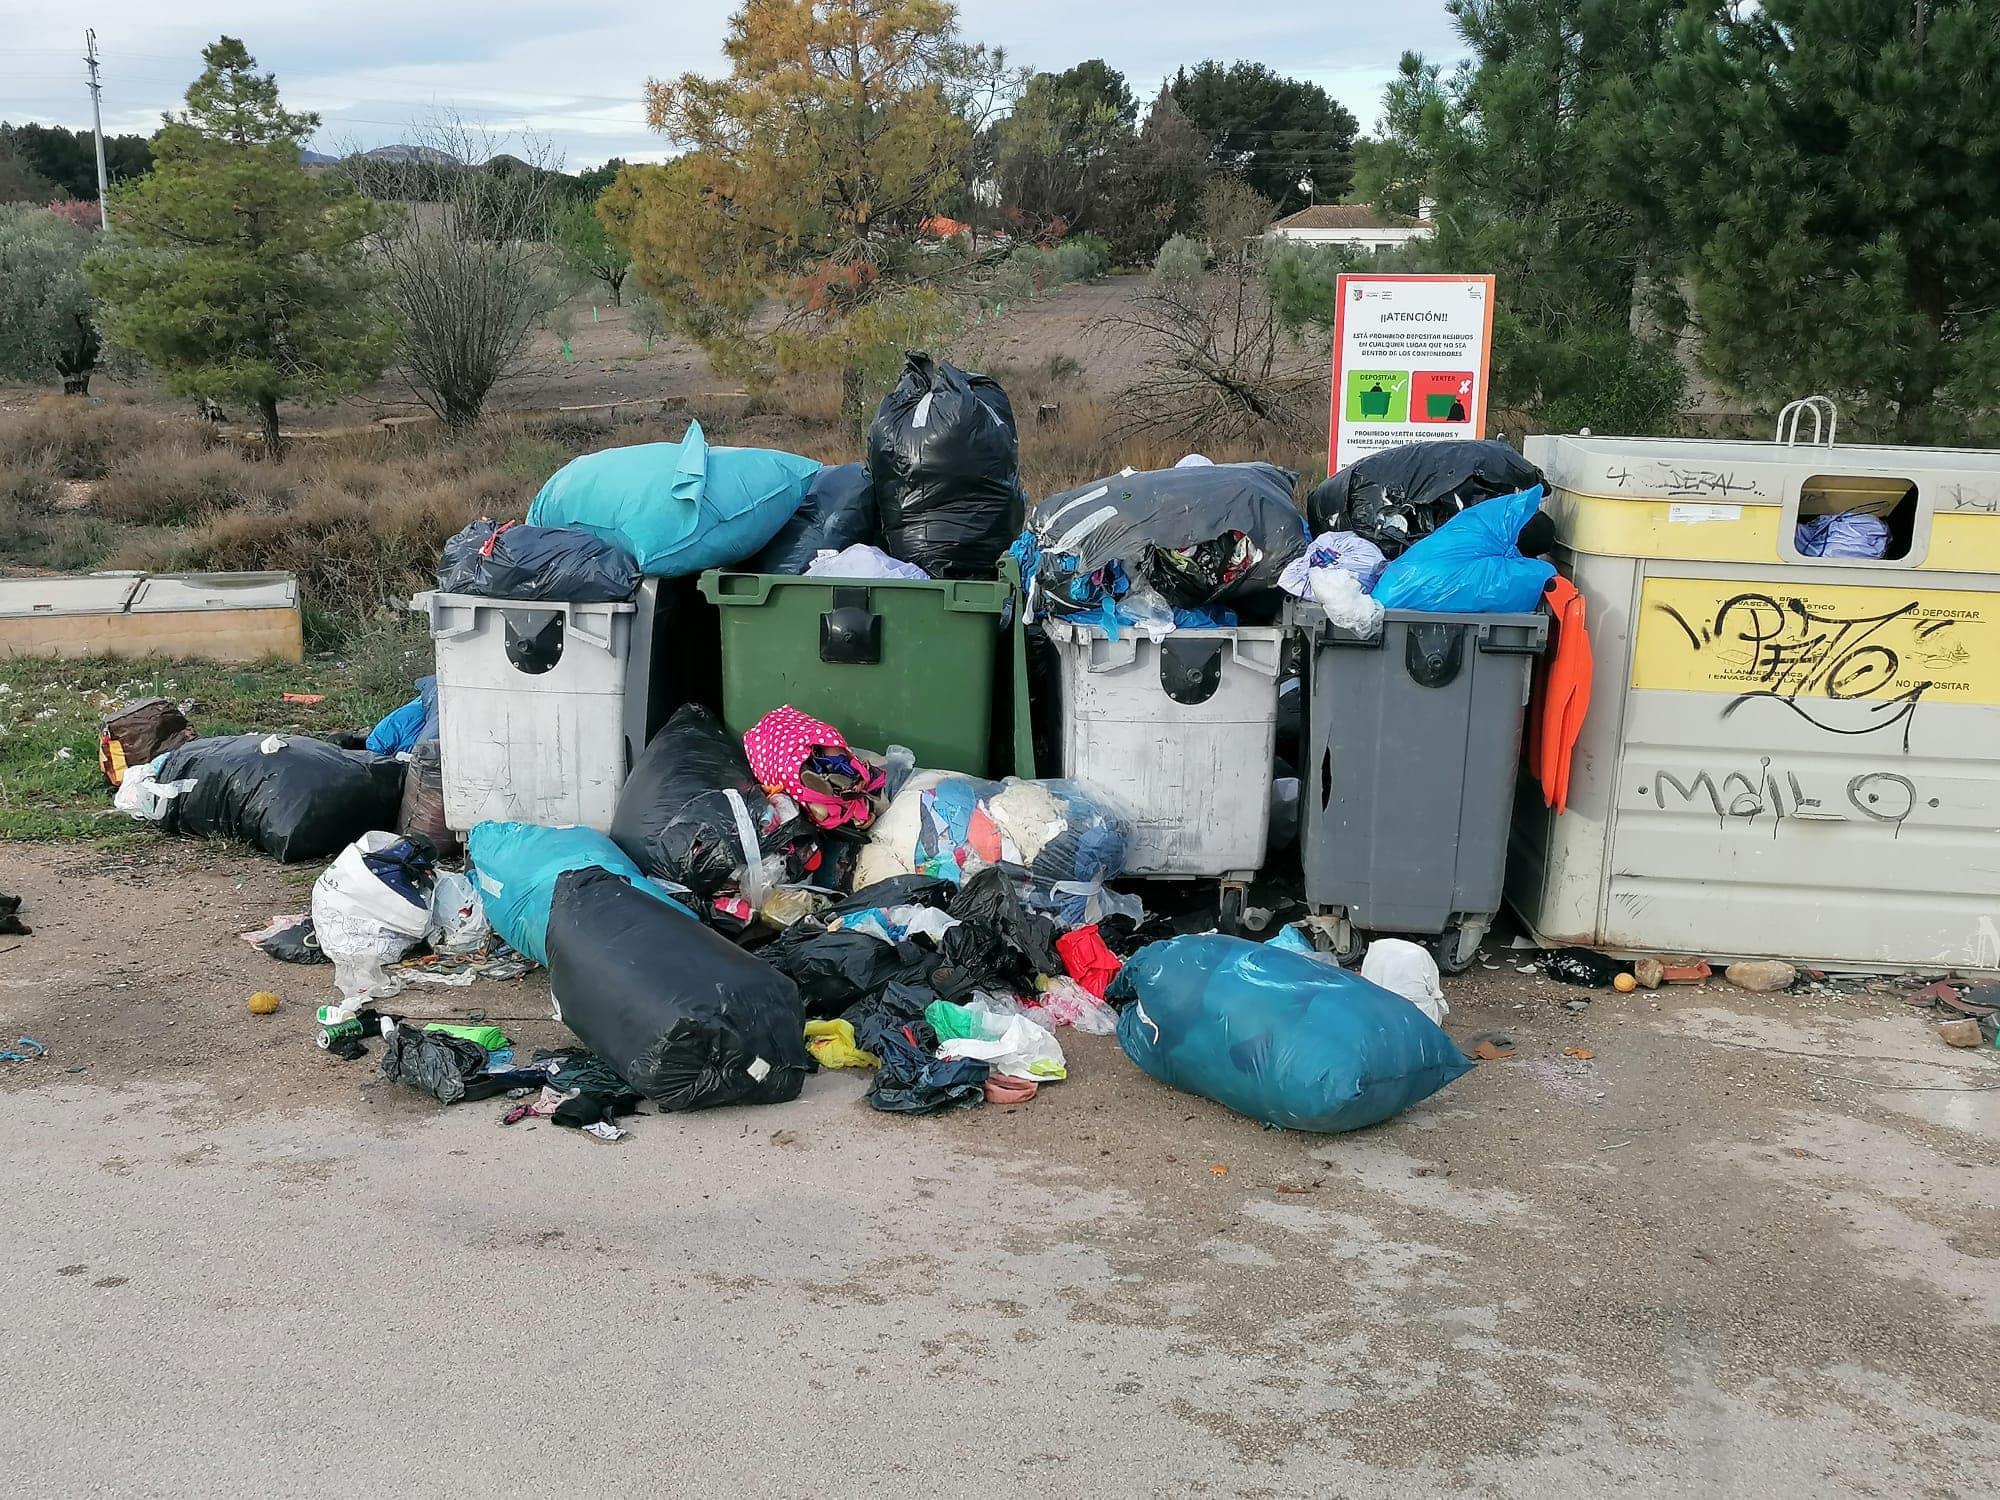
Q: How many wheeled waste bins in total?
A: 4